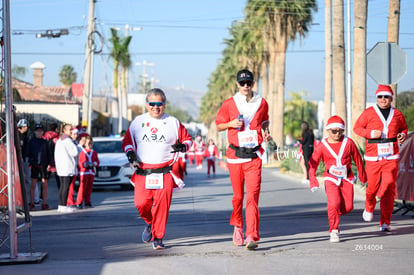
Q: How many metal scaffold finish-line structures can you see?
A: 1